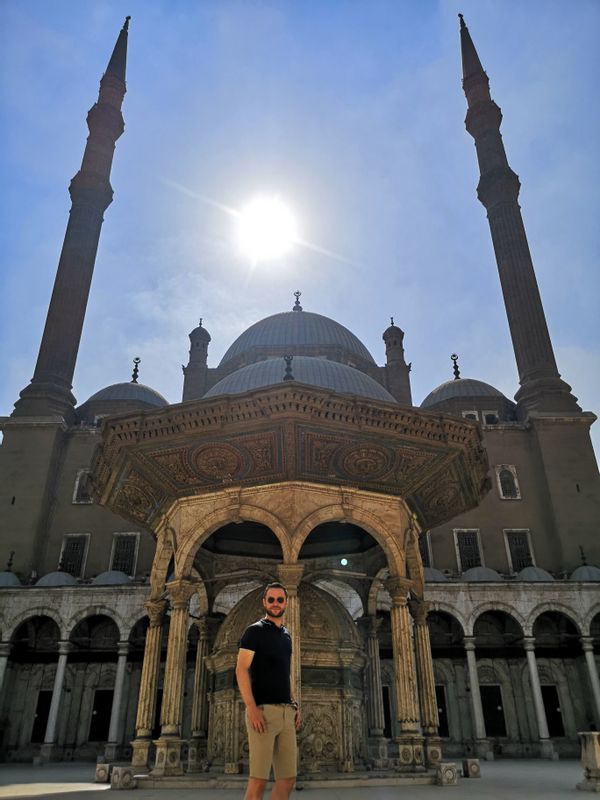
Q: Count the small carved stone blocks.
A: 4